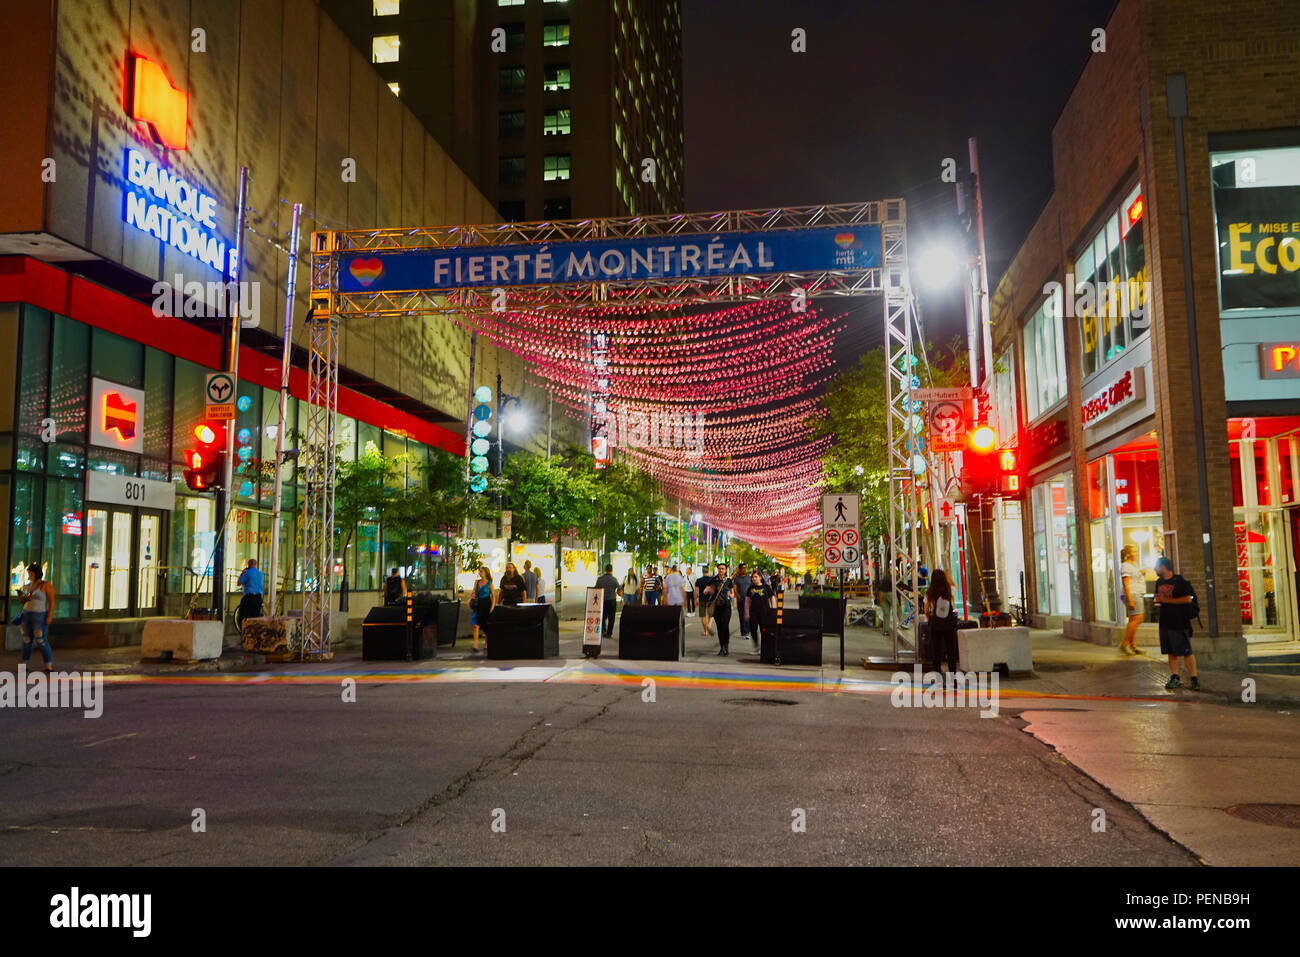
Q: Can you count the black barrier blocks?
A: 4